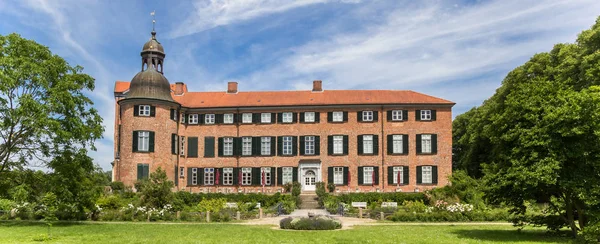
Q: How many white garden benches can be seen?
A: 4